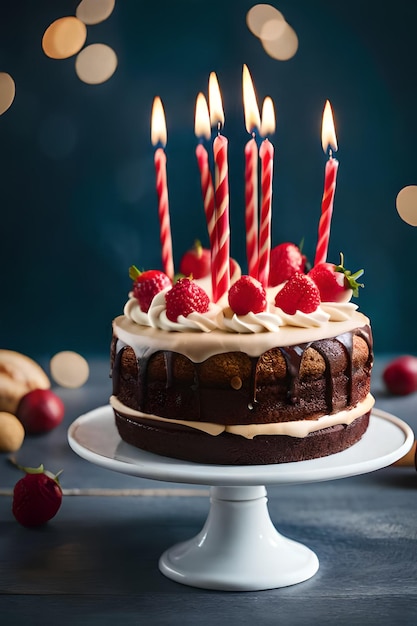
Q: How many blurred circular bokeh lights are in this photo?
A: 8